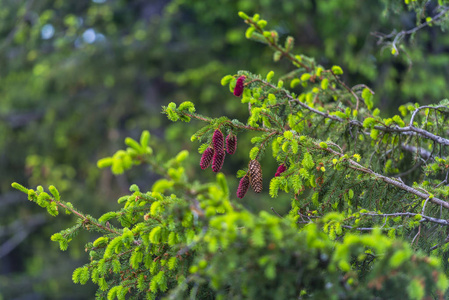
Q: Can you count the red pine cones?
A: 7